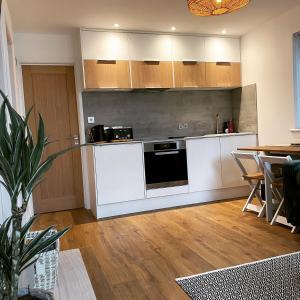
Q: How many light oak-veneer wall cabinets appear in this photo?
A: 4